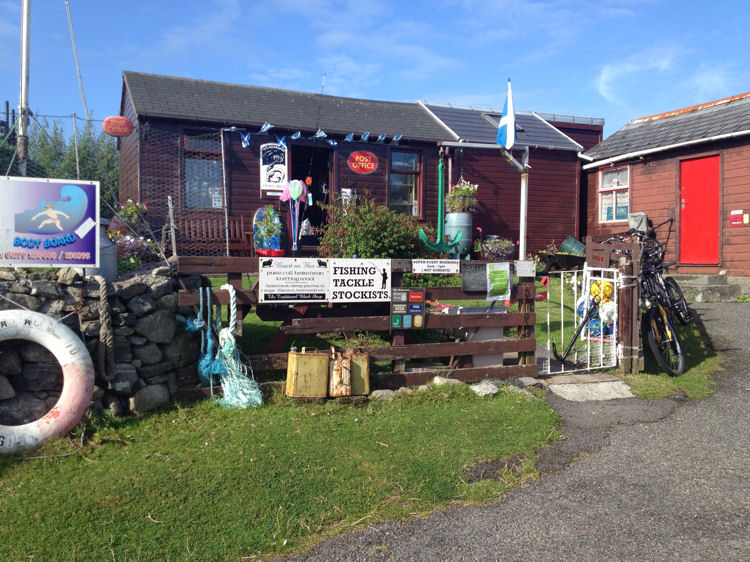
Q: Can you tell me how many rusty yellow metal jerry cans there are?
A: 3